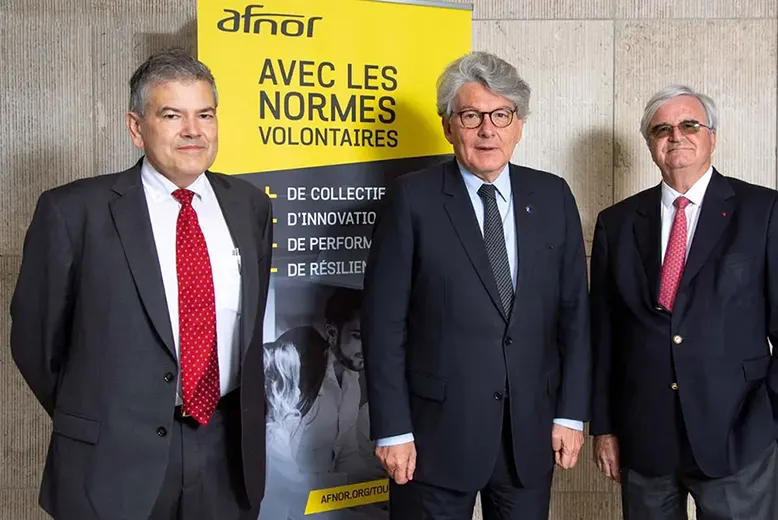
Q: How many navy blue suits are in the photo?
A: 2